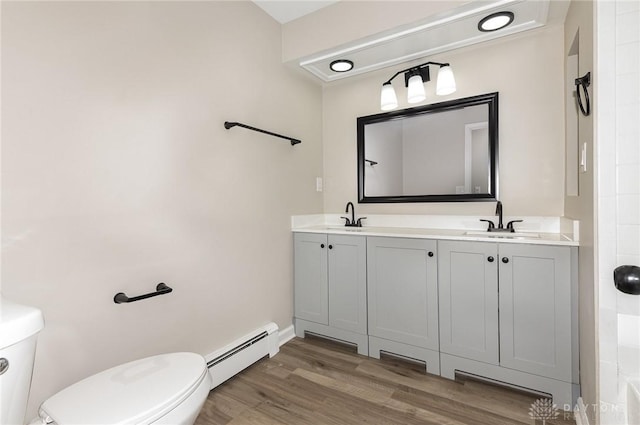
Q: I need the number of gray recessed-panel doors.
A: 5